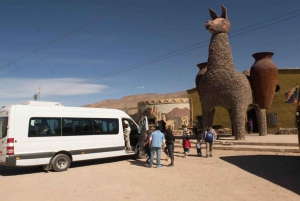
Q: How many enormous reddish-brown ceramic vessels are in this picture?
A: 2